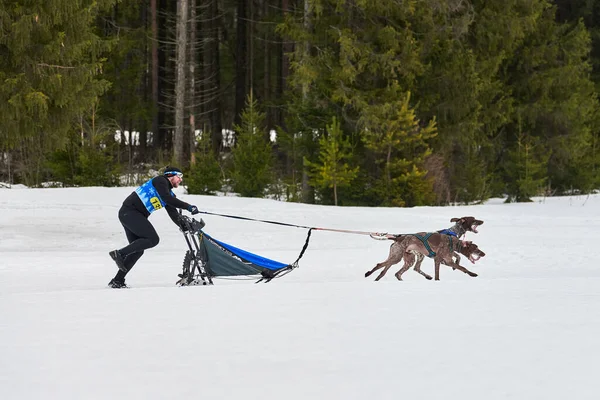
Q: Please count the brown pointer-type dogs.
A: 2